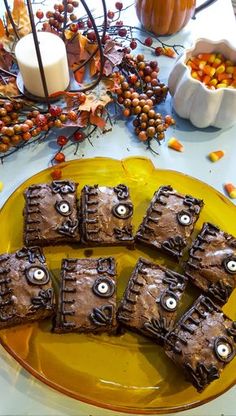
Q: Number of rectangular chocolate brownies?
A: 8